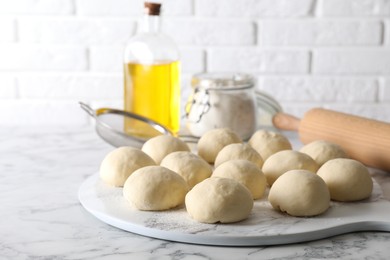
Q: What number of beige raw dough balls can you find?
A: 13